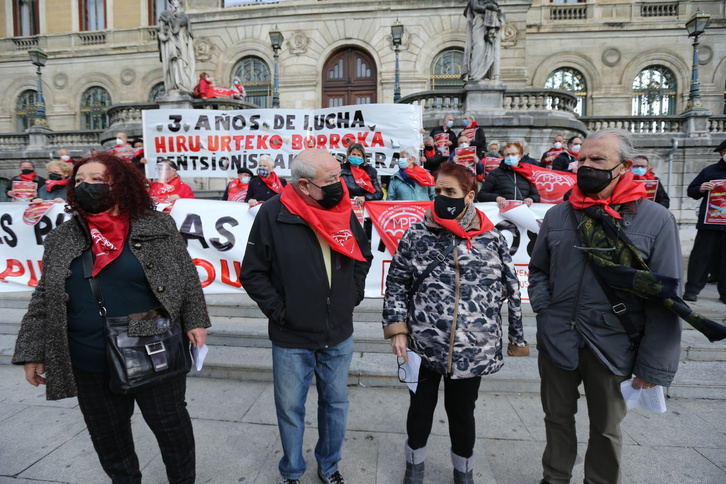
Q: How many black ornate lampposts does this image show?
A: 4